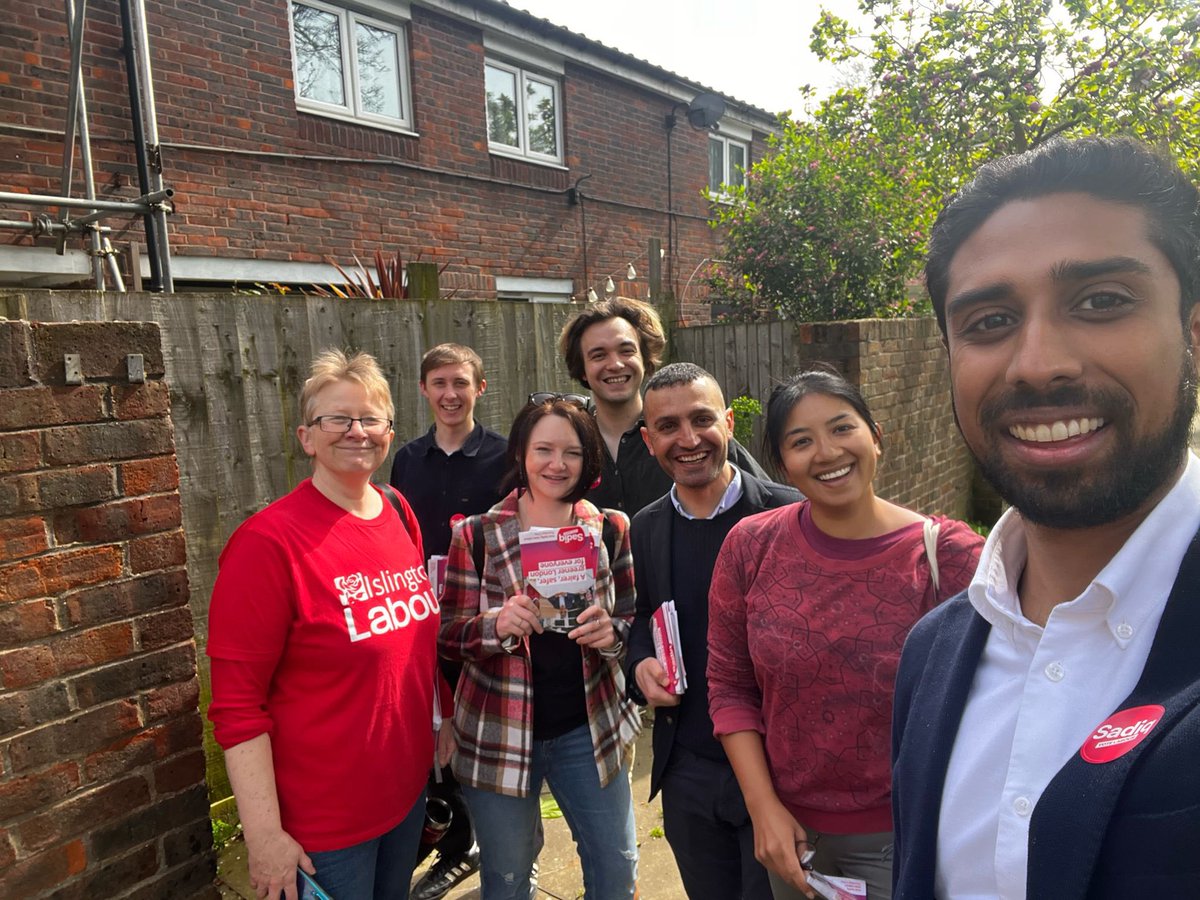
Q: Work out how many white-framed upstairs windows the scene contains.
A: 3